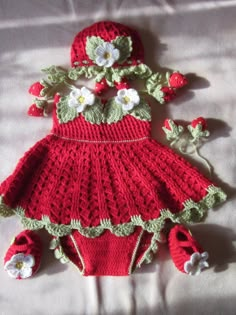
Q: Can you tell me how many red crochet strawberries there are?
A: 8